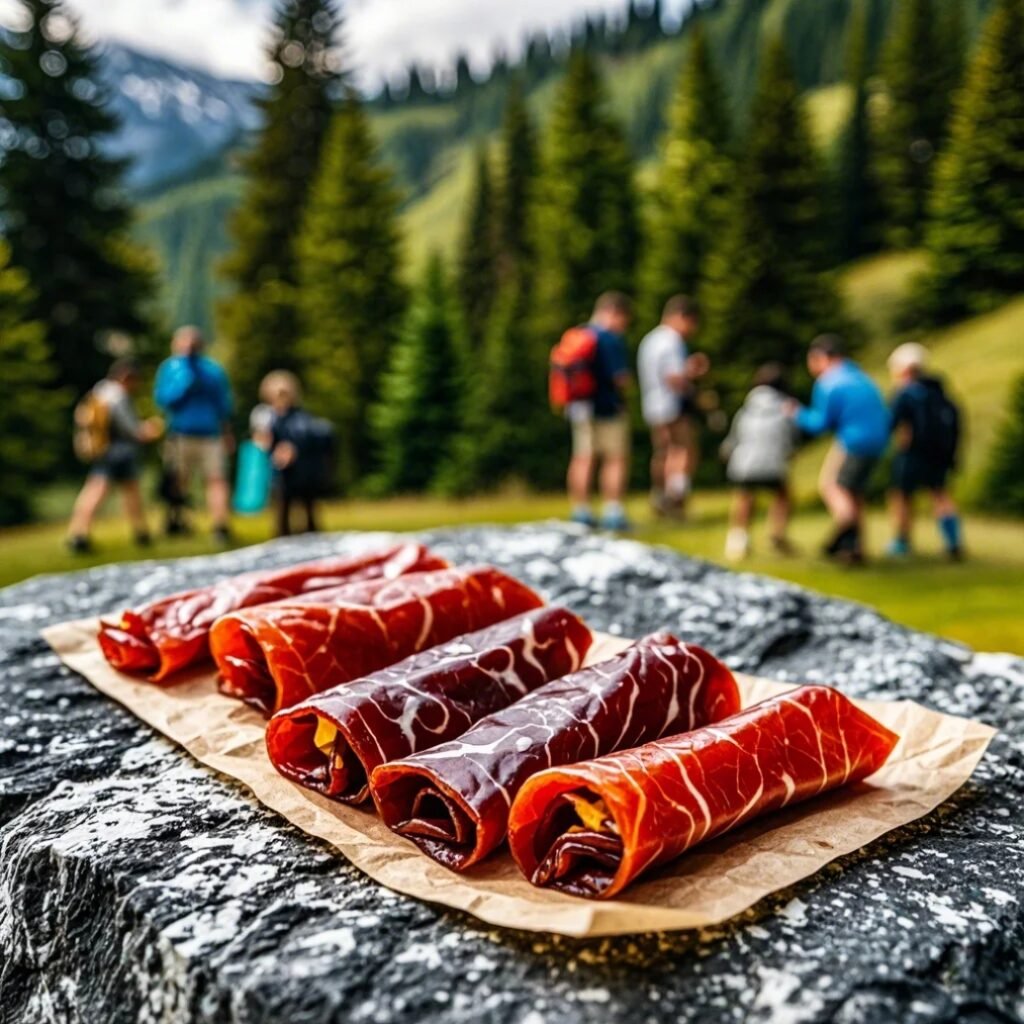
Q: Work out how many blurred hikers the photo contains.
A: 8